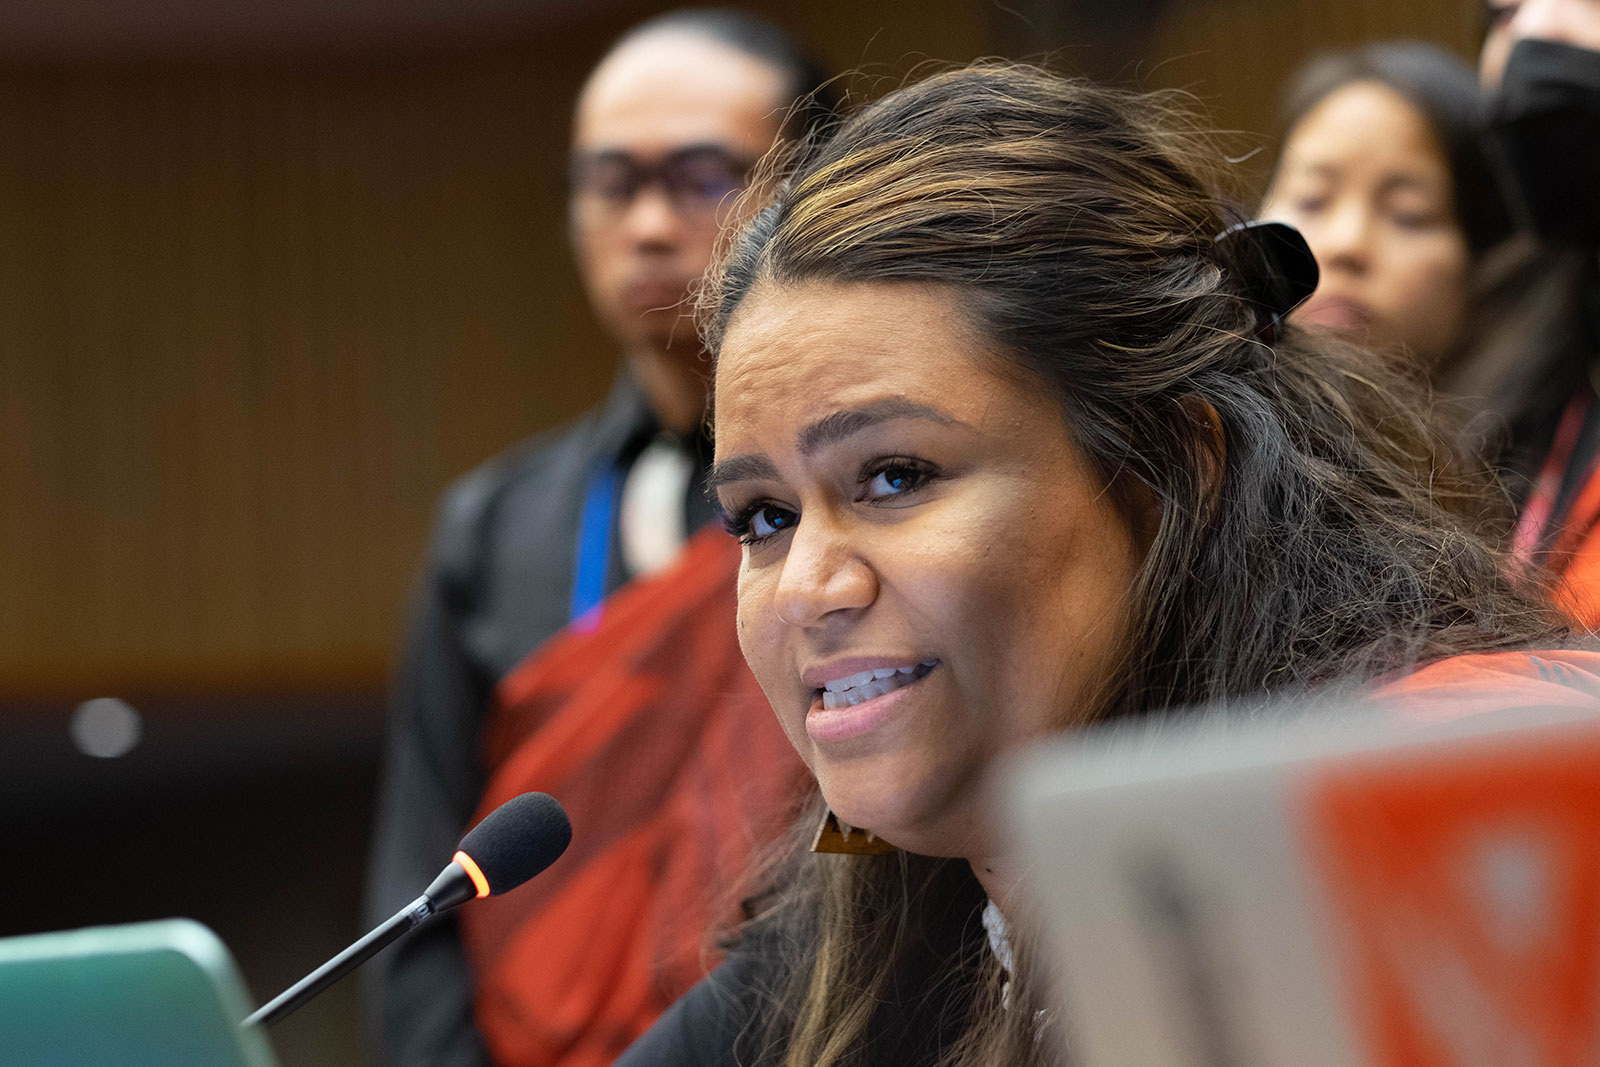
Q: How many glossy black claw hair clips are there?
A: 1